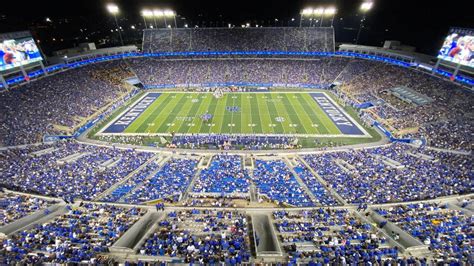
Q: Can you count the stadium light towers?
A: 4